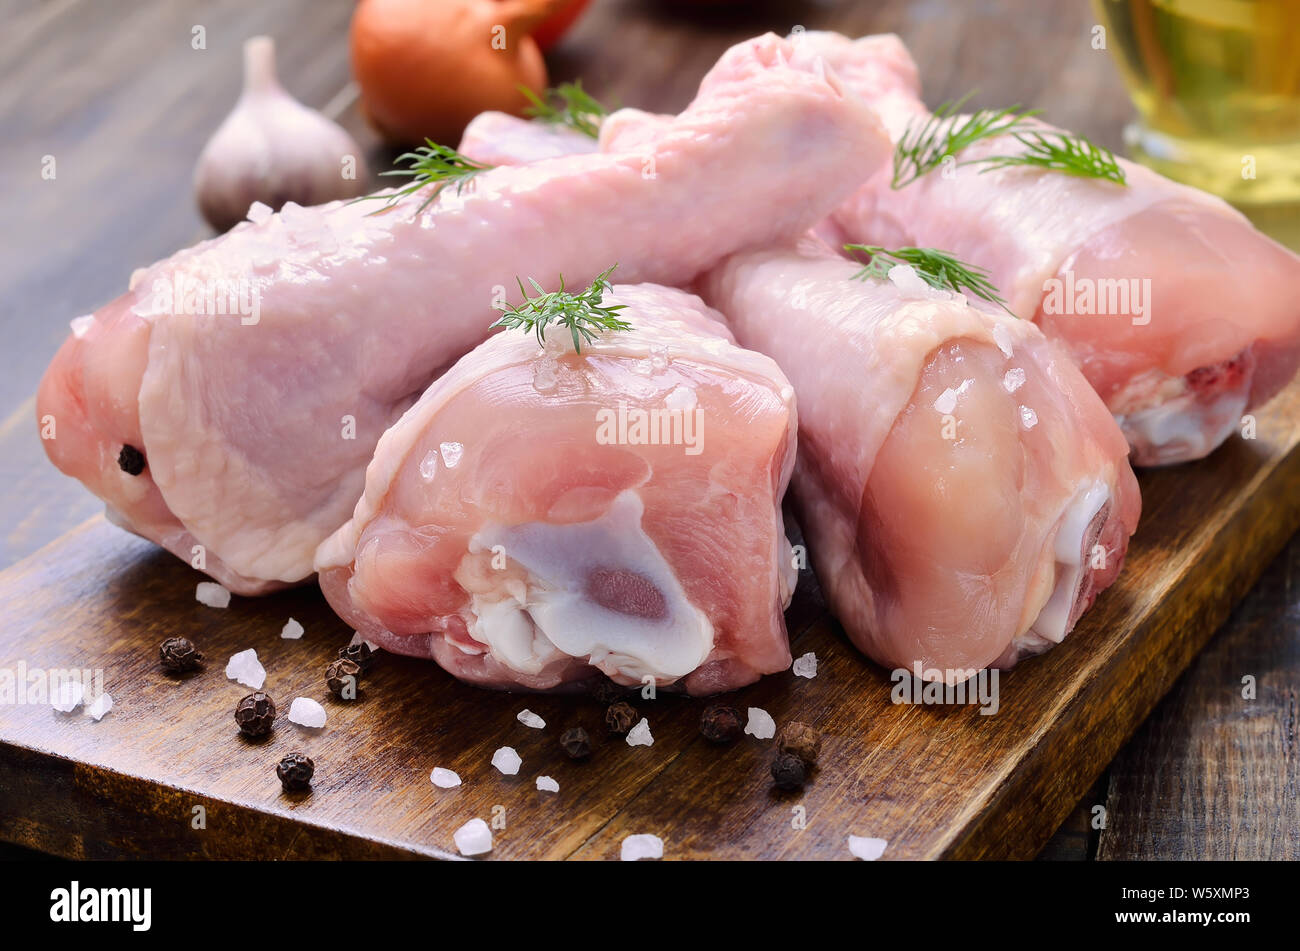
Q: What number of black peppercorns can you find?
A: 12